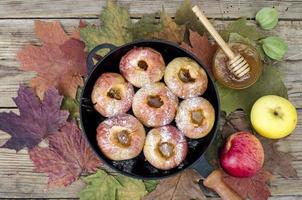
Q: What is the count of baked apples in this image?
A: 7